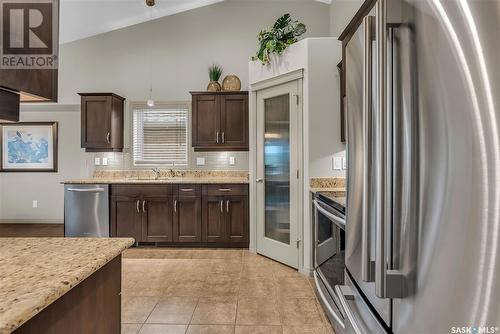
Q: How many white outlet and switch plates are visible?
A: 7